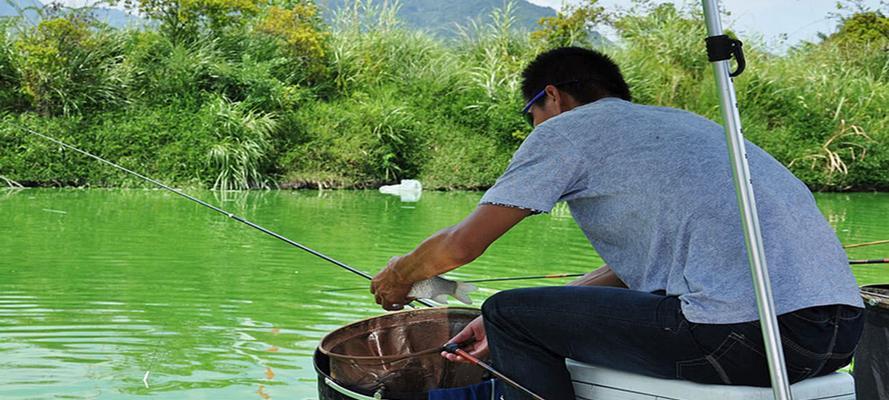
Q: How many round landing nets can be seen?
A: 1